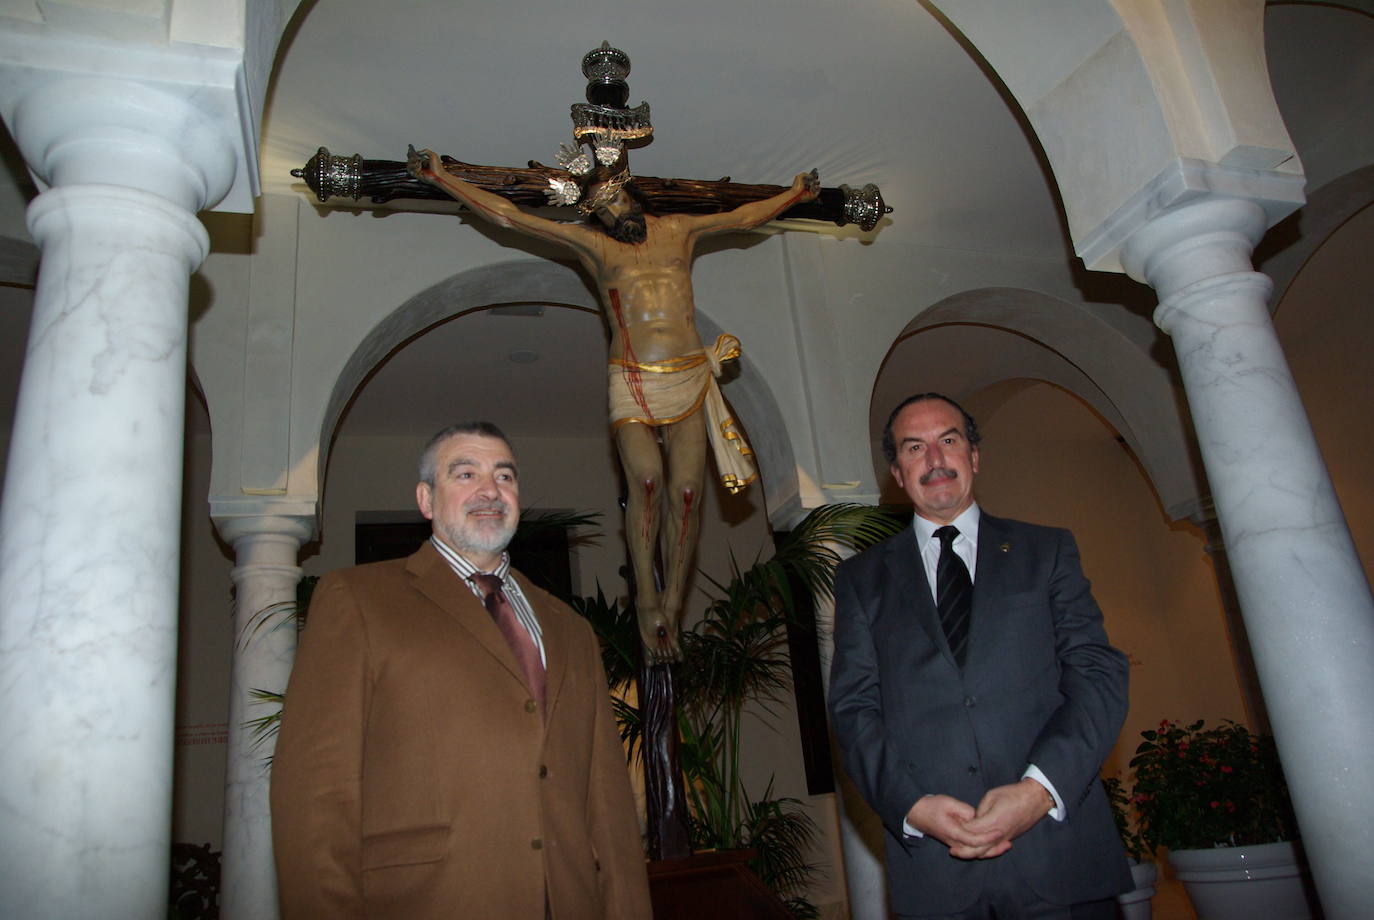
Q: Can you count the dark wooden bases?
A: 1